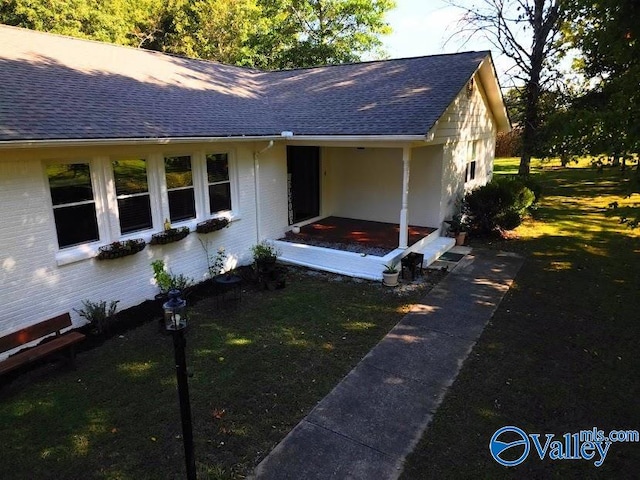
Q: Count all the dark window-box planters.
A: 3